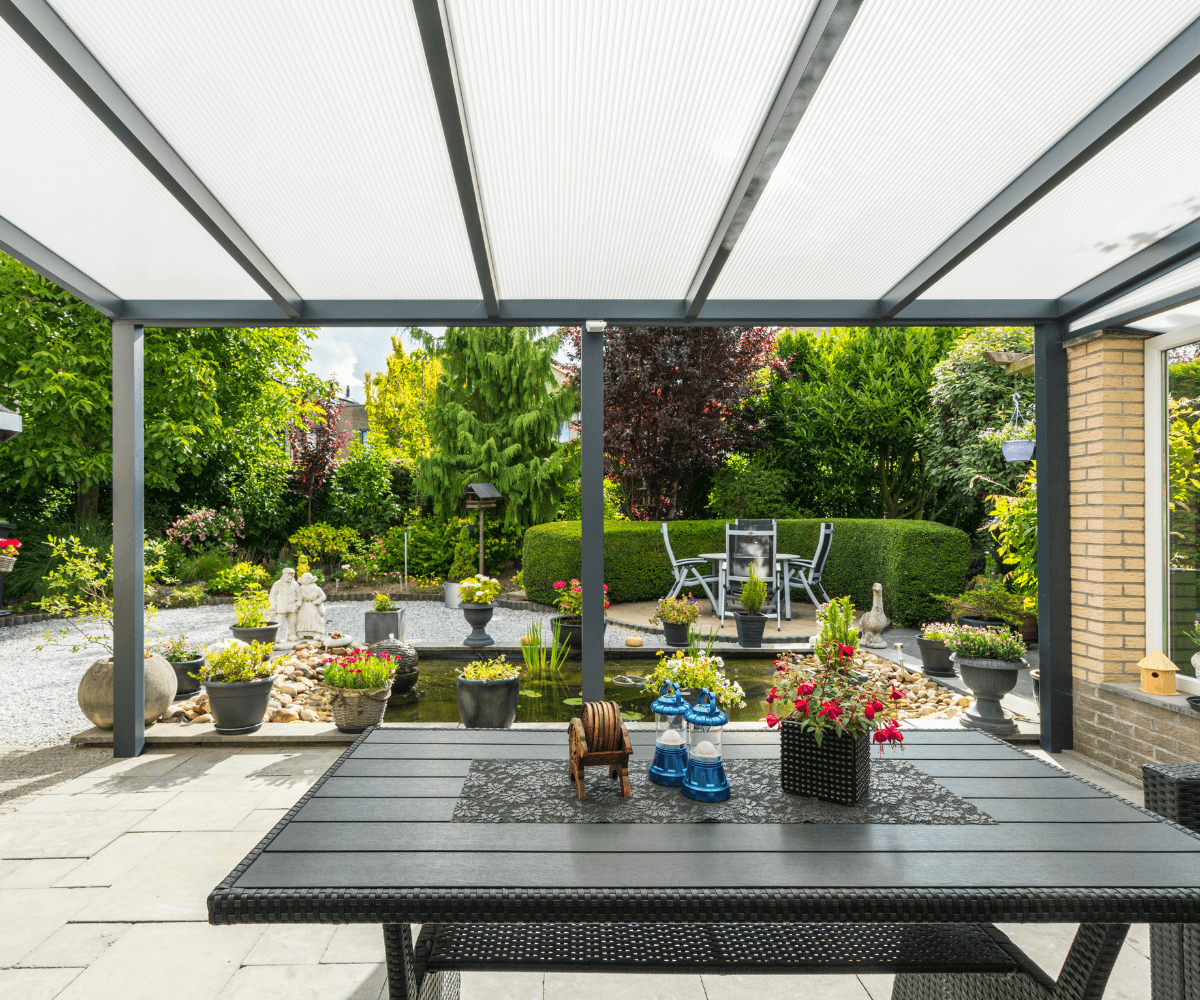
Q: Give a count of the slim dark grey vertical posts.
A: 3